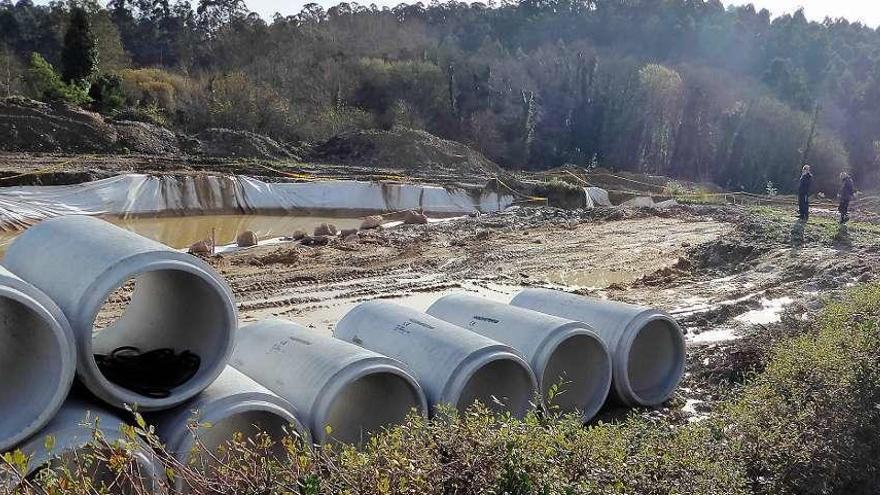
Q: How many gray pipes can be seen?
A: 8